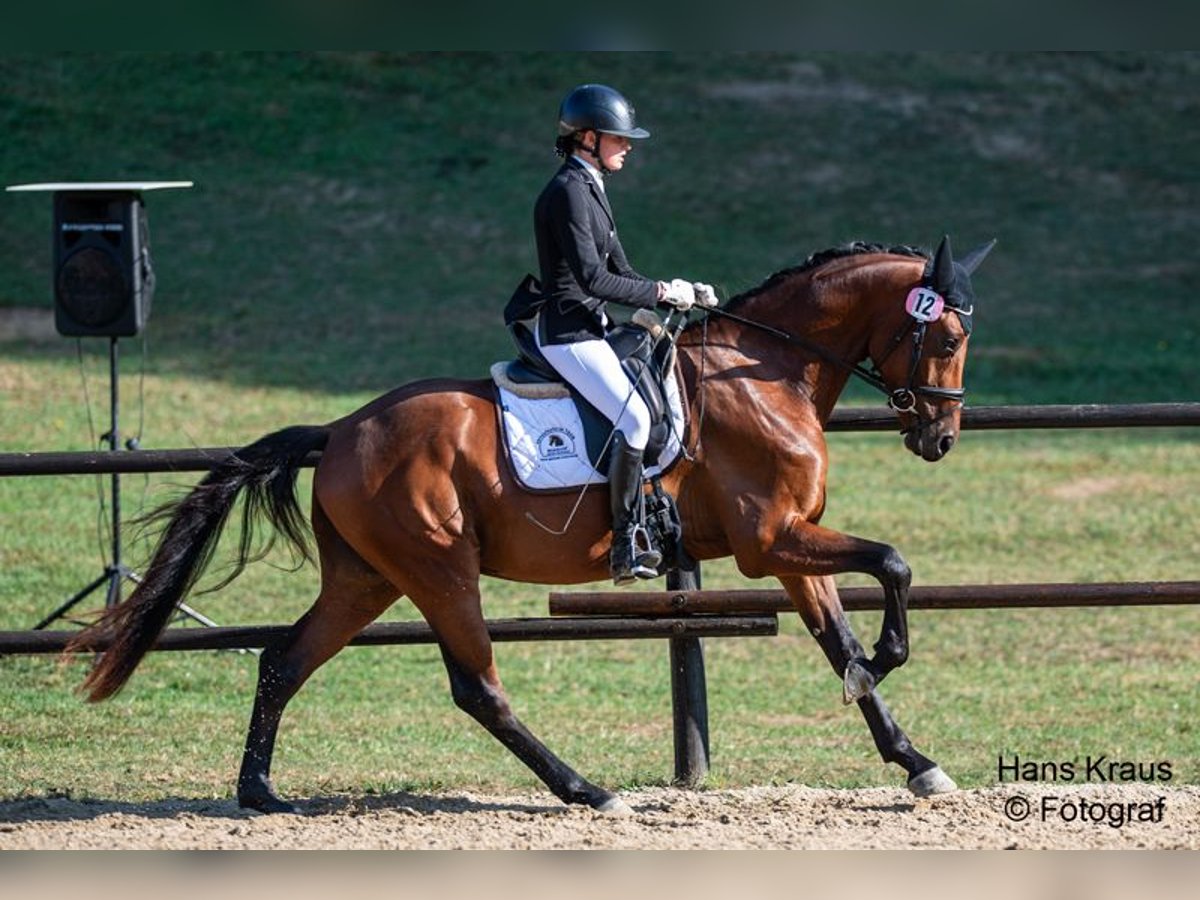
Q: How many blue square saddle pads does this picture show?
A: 0